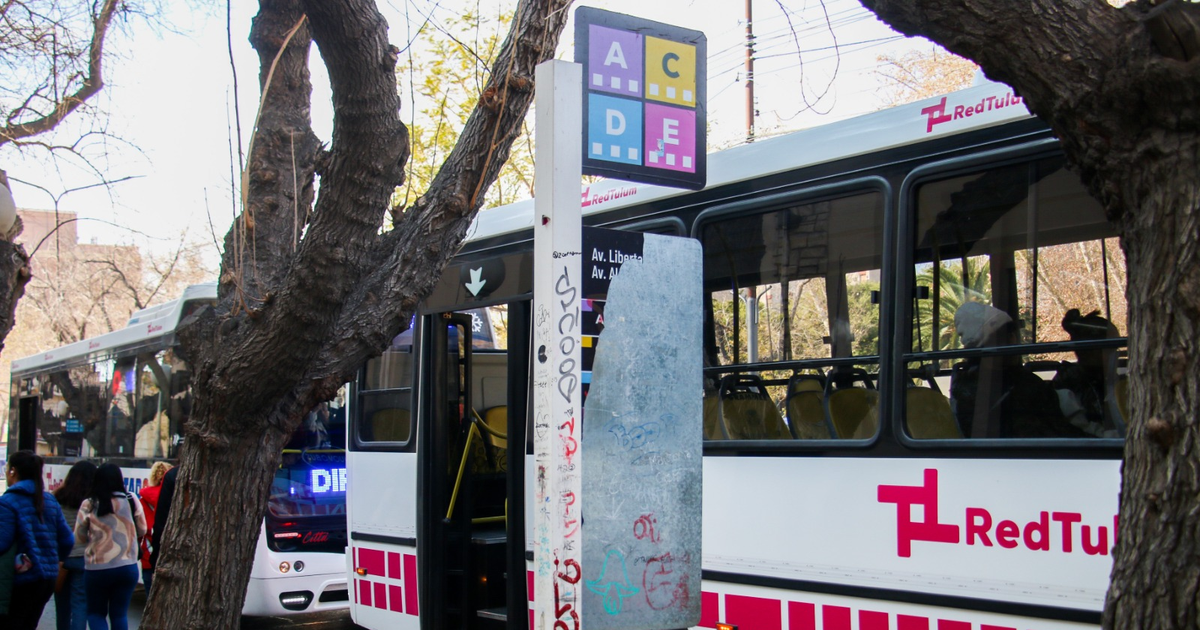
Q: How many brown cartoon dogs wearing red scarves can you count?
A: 0